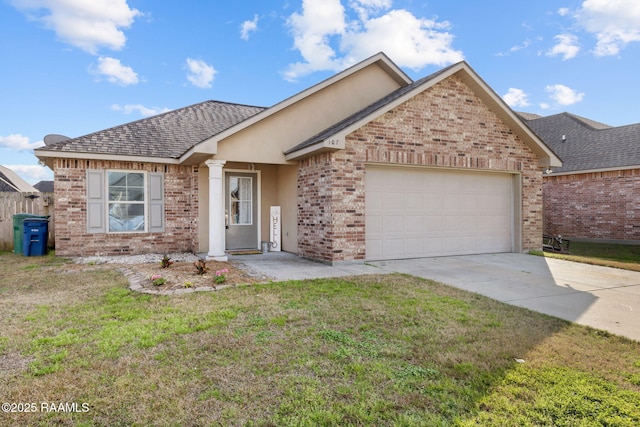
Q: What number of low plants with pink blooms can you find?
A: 2